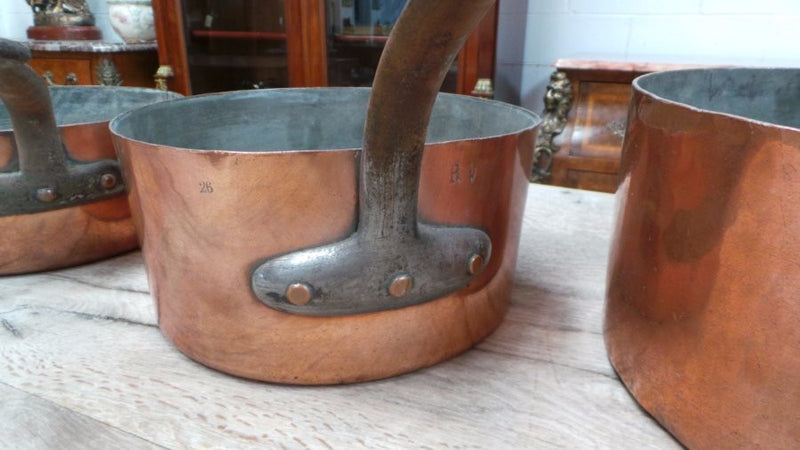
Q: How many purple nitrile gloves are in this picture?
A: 0